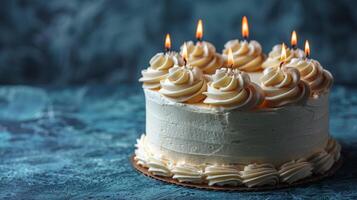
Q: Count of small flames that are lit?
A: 8